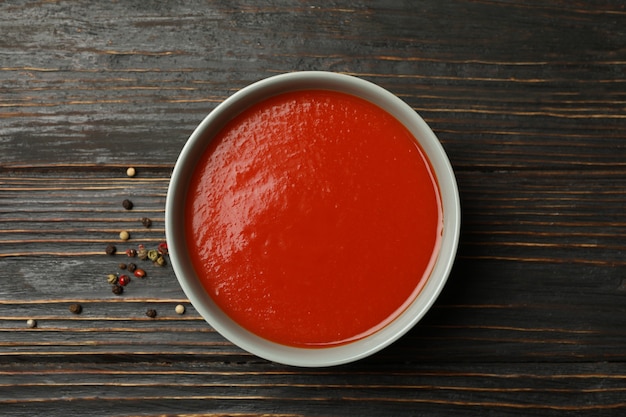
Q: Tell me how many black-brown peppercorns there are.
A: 8